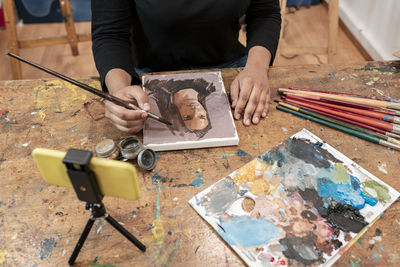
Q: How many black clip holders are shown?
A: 1